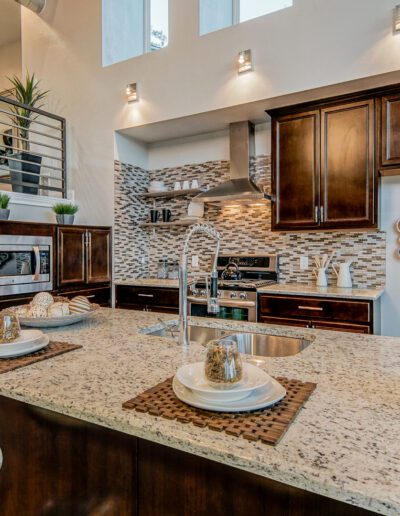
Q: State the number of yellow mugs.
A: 0